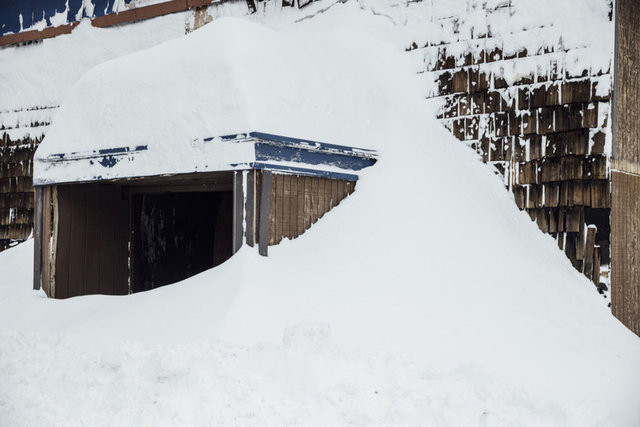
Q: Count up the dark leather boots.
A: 0